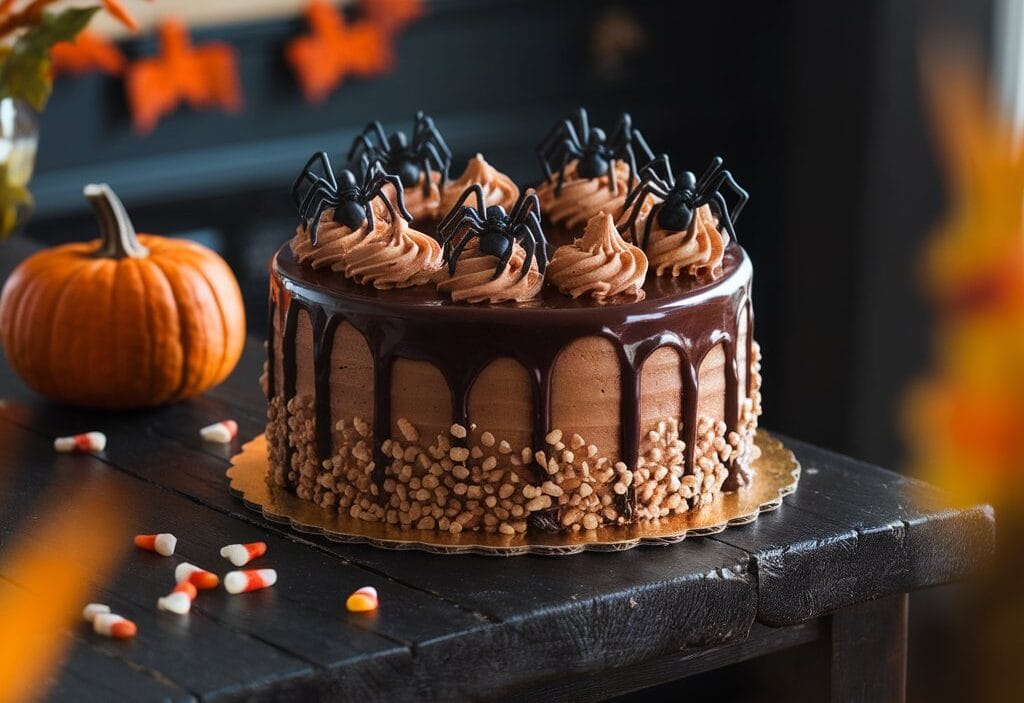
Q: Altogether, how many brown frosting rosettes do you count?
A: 8